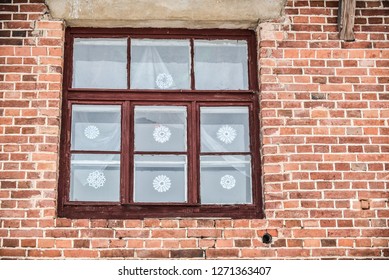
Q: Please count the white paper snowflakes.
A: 7